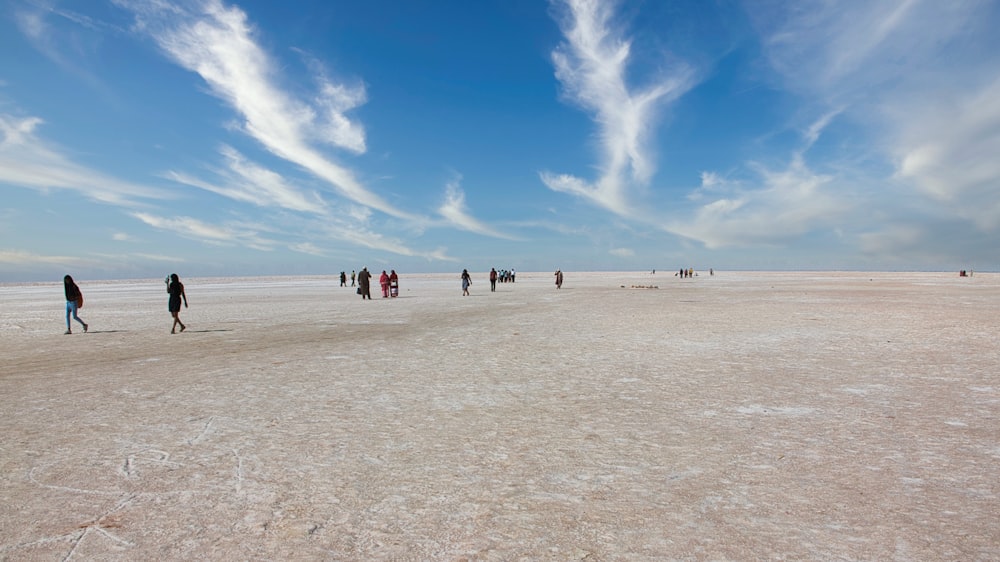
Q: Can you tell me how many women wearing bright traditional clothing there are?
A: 2